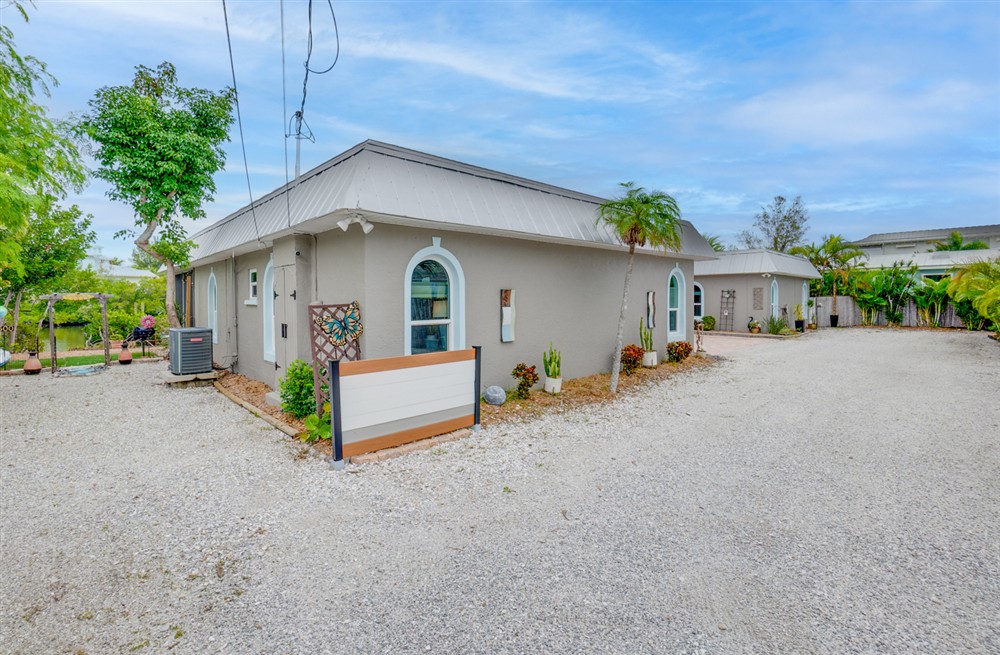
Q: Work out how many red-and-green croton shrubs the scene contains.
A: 3